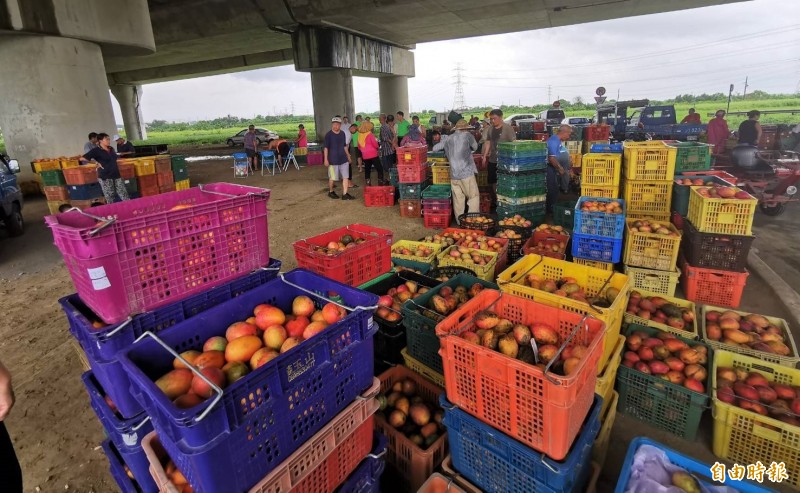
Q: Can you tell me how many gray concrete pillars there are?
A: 4